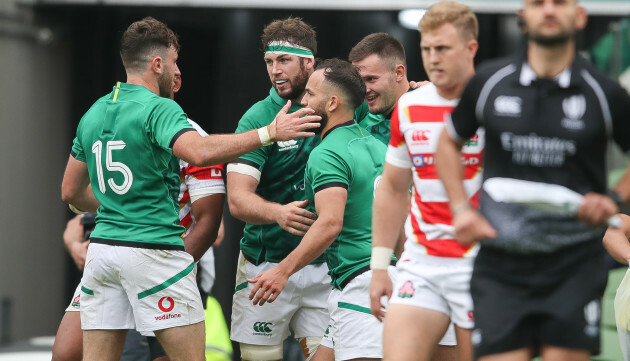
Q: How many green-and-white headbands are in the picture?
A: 1